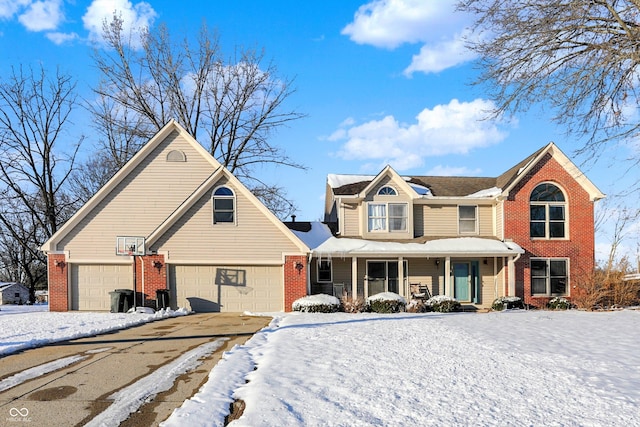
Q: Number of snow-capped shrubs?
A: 5